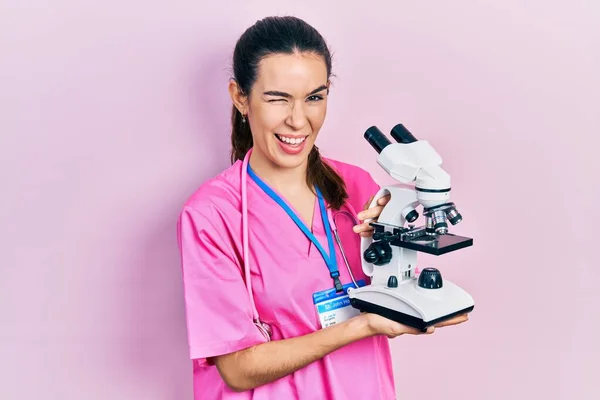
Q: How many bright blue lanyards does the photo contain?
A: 1